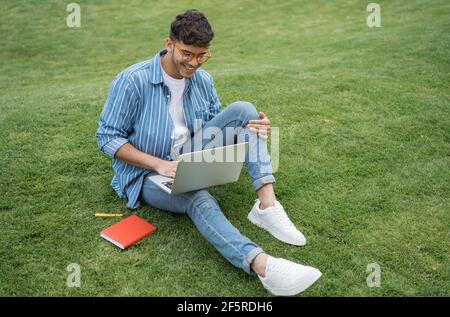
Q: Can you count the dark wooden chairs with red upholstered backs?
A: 0